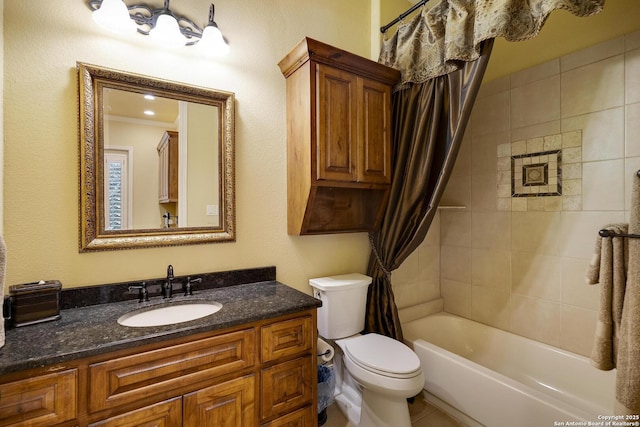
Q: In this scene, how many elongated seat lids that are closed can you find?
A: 1